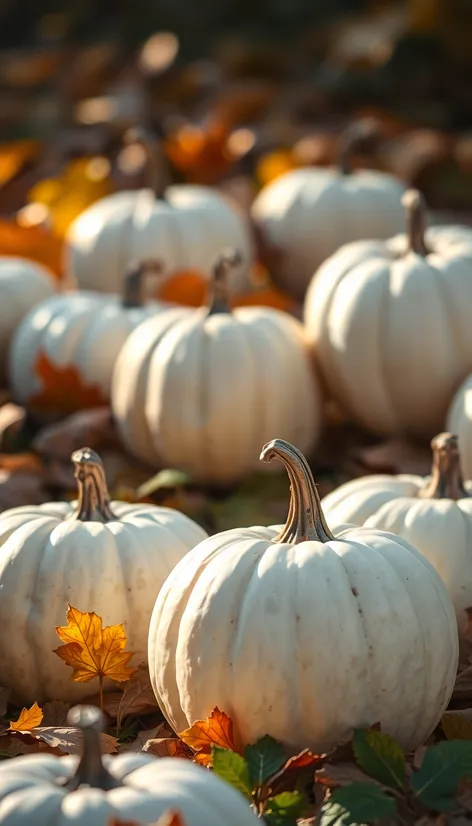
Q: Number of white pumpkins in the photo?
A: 11